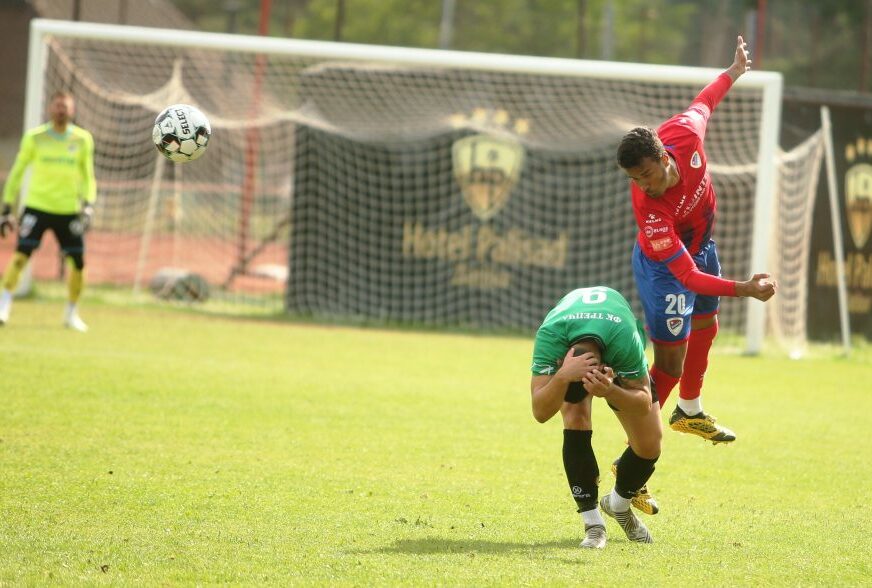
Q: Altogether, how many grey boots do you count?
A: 2